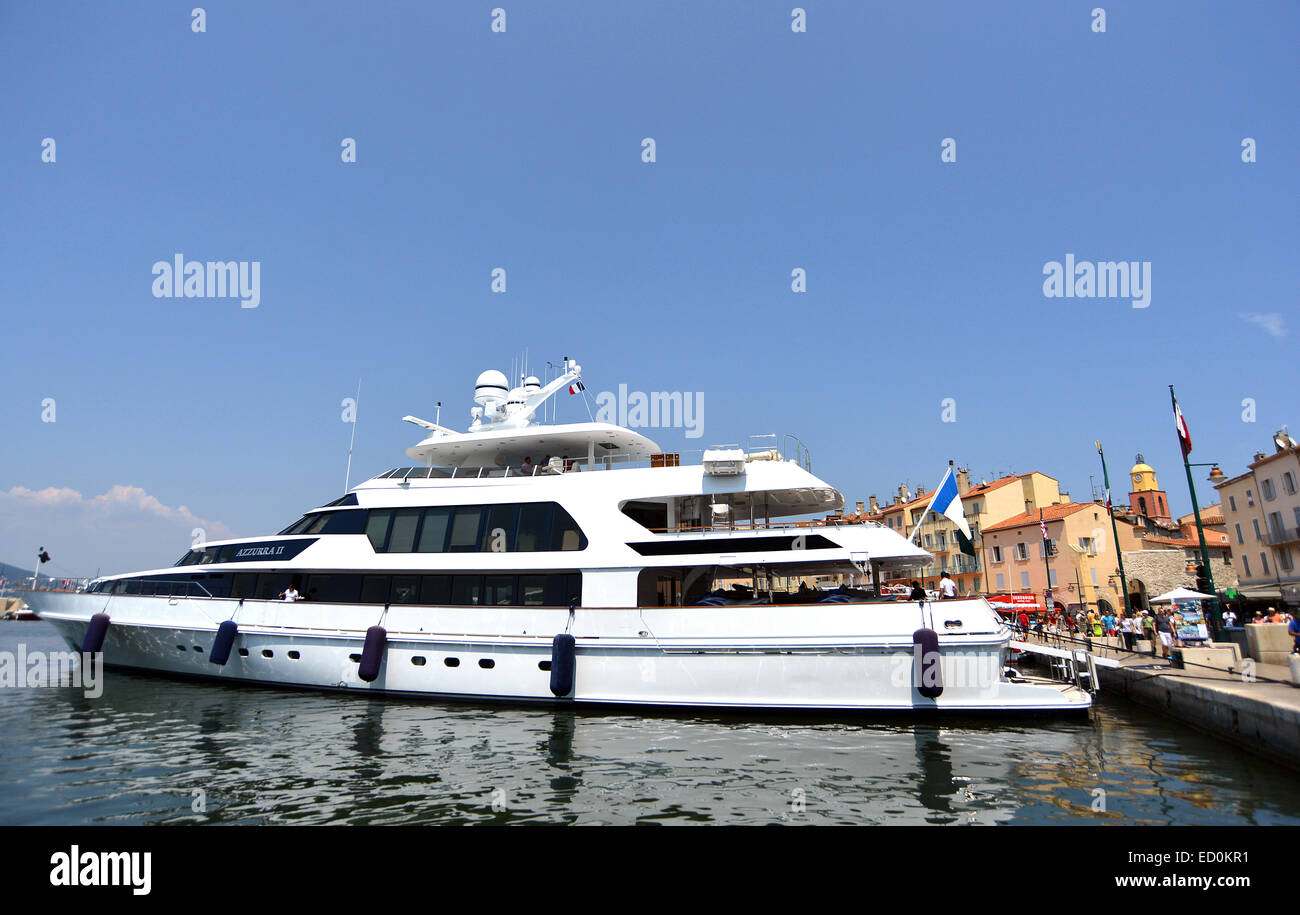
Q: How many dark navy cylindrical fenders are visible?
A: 5